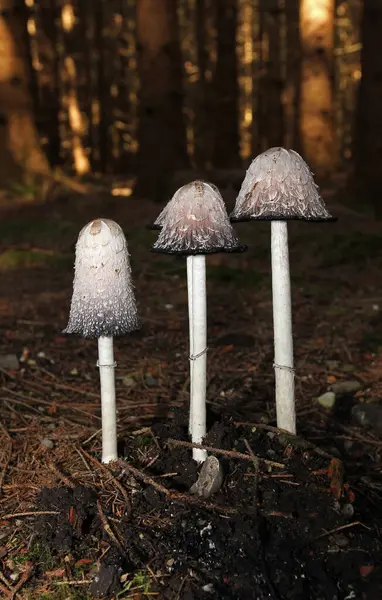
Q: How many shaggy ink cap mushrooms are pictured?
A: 3